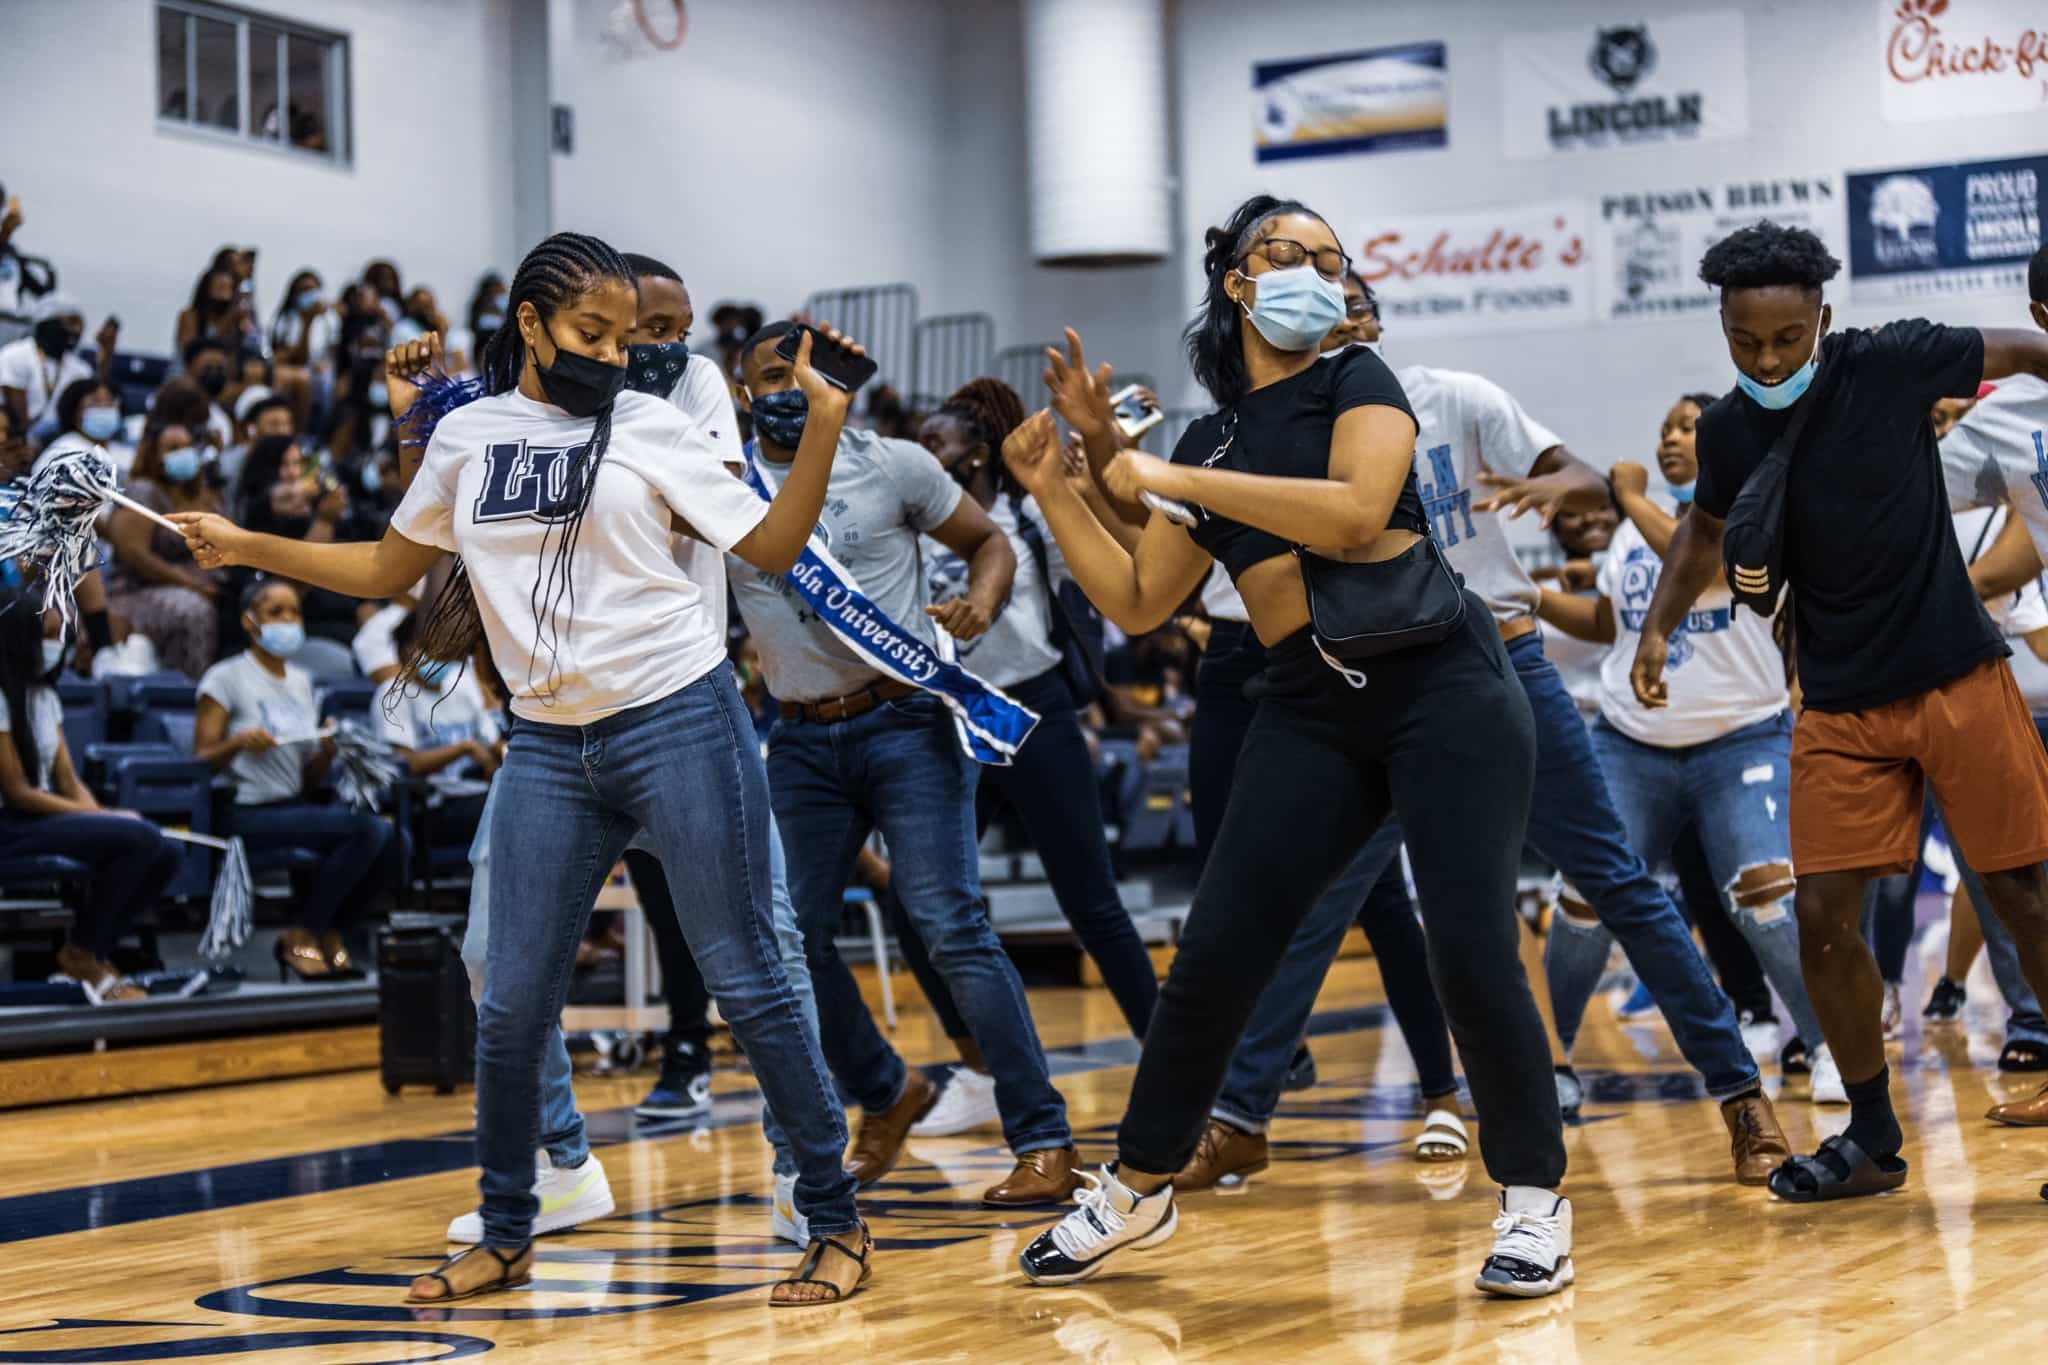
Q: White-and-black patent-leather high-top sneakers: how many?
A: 2